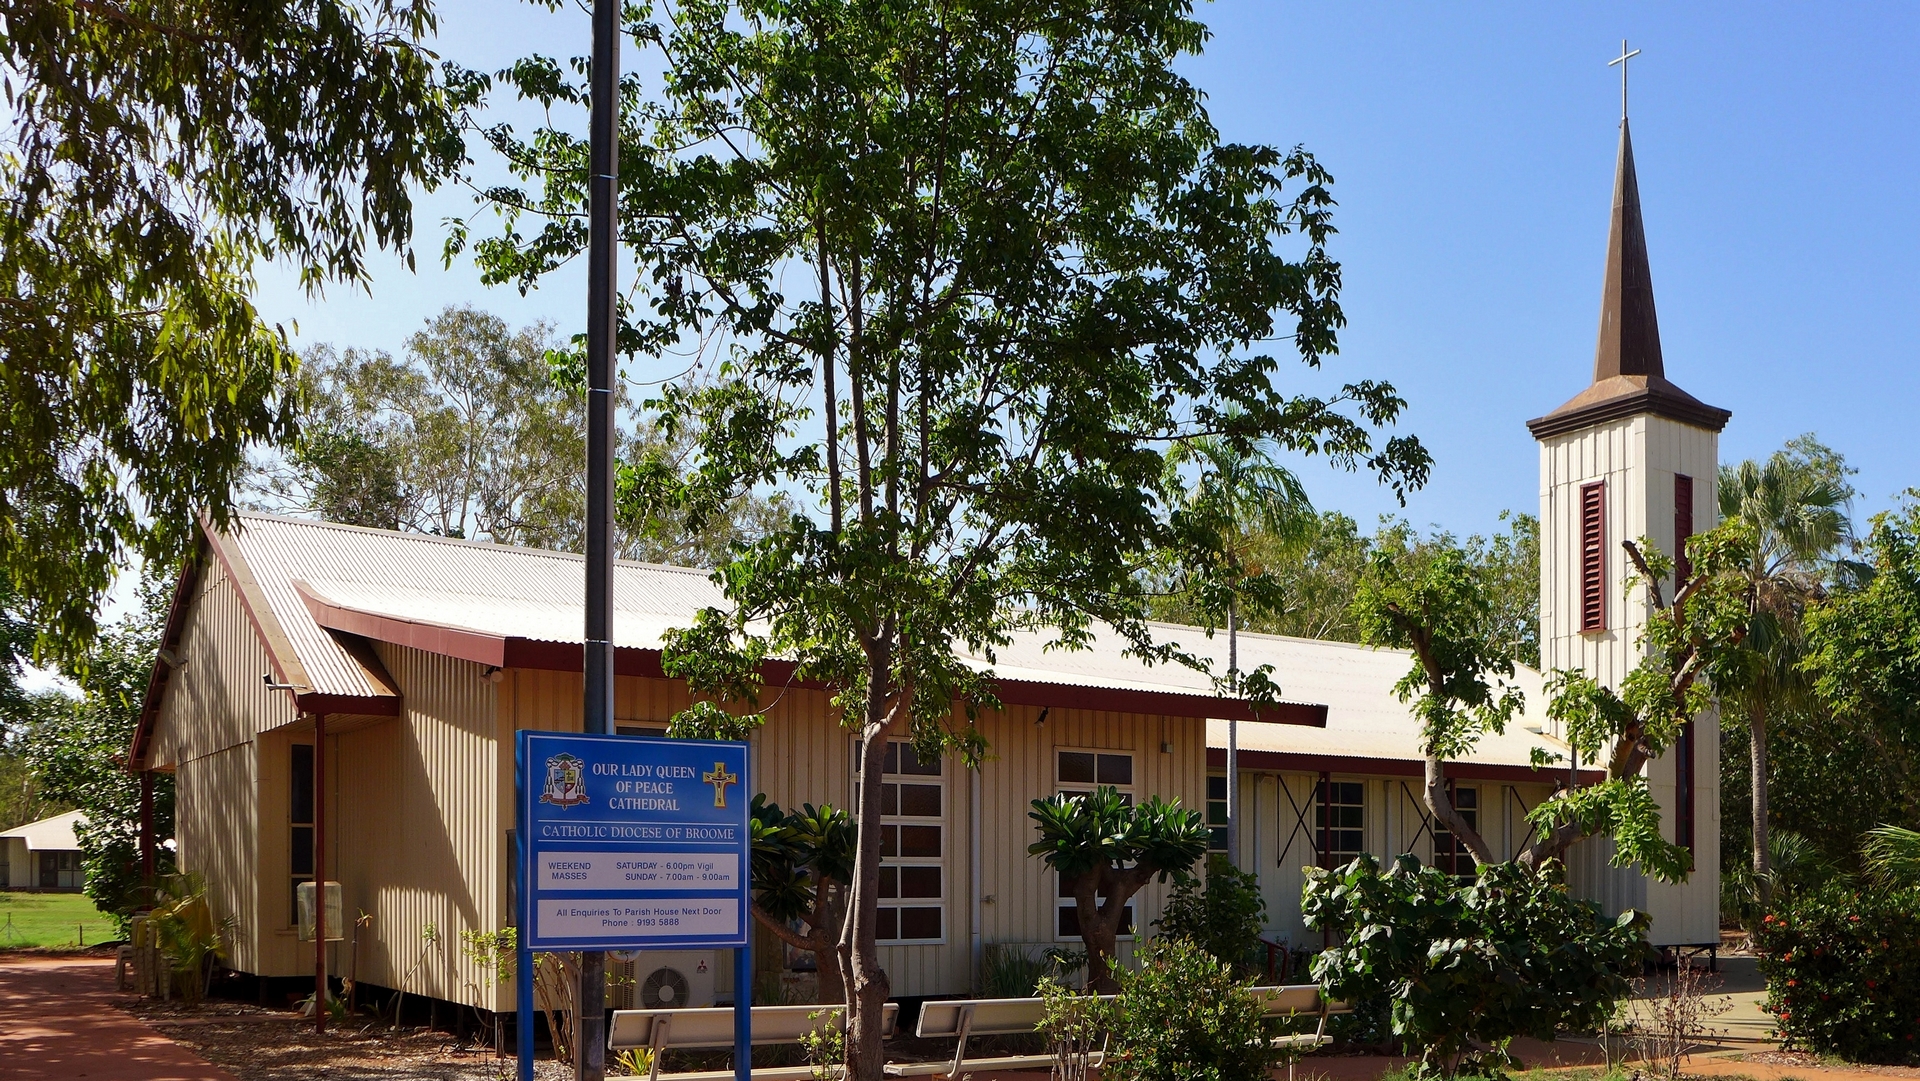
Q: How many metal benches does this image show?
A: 3